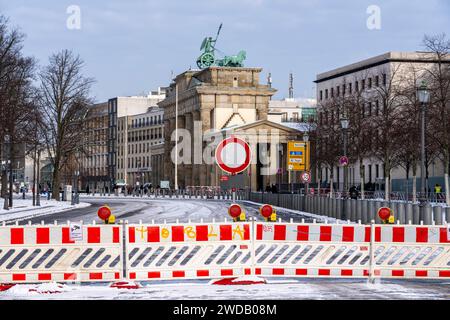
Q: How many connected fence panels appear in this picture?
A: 4